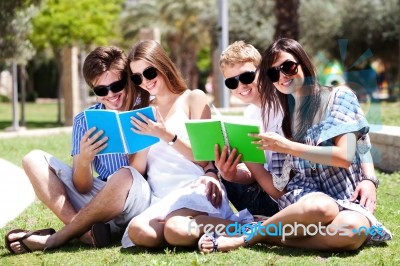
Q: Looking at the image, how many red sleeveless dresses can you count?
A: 0